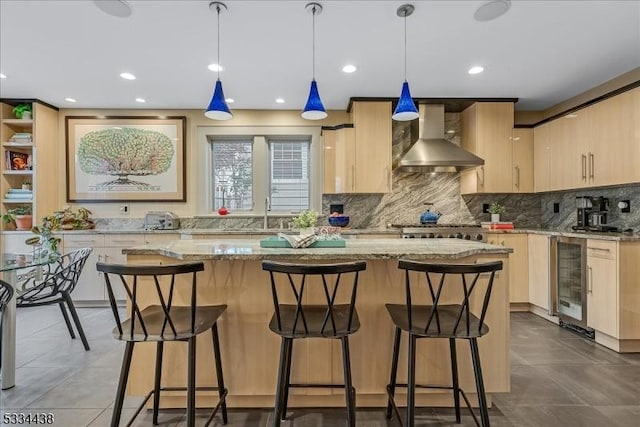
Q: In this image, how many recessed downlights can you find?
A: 9